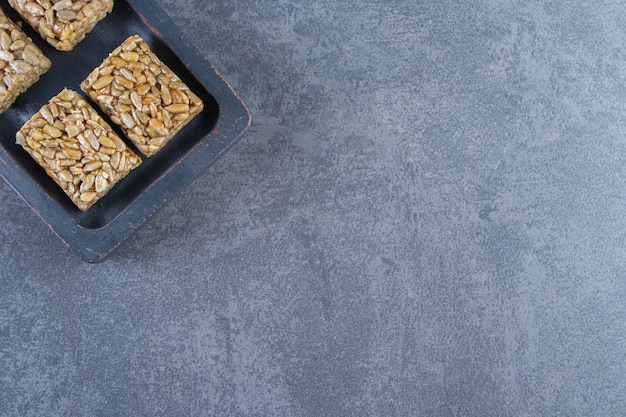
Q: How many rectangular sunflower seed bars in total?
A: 4